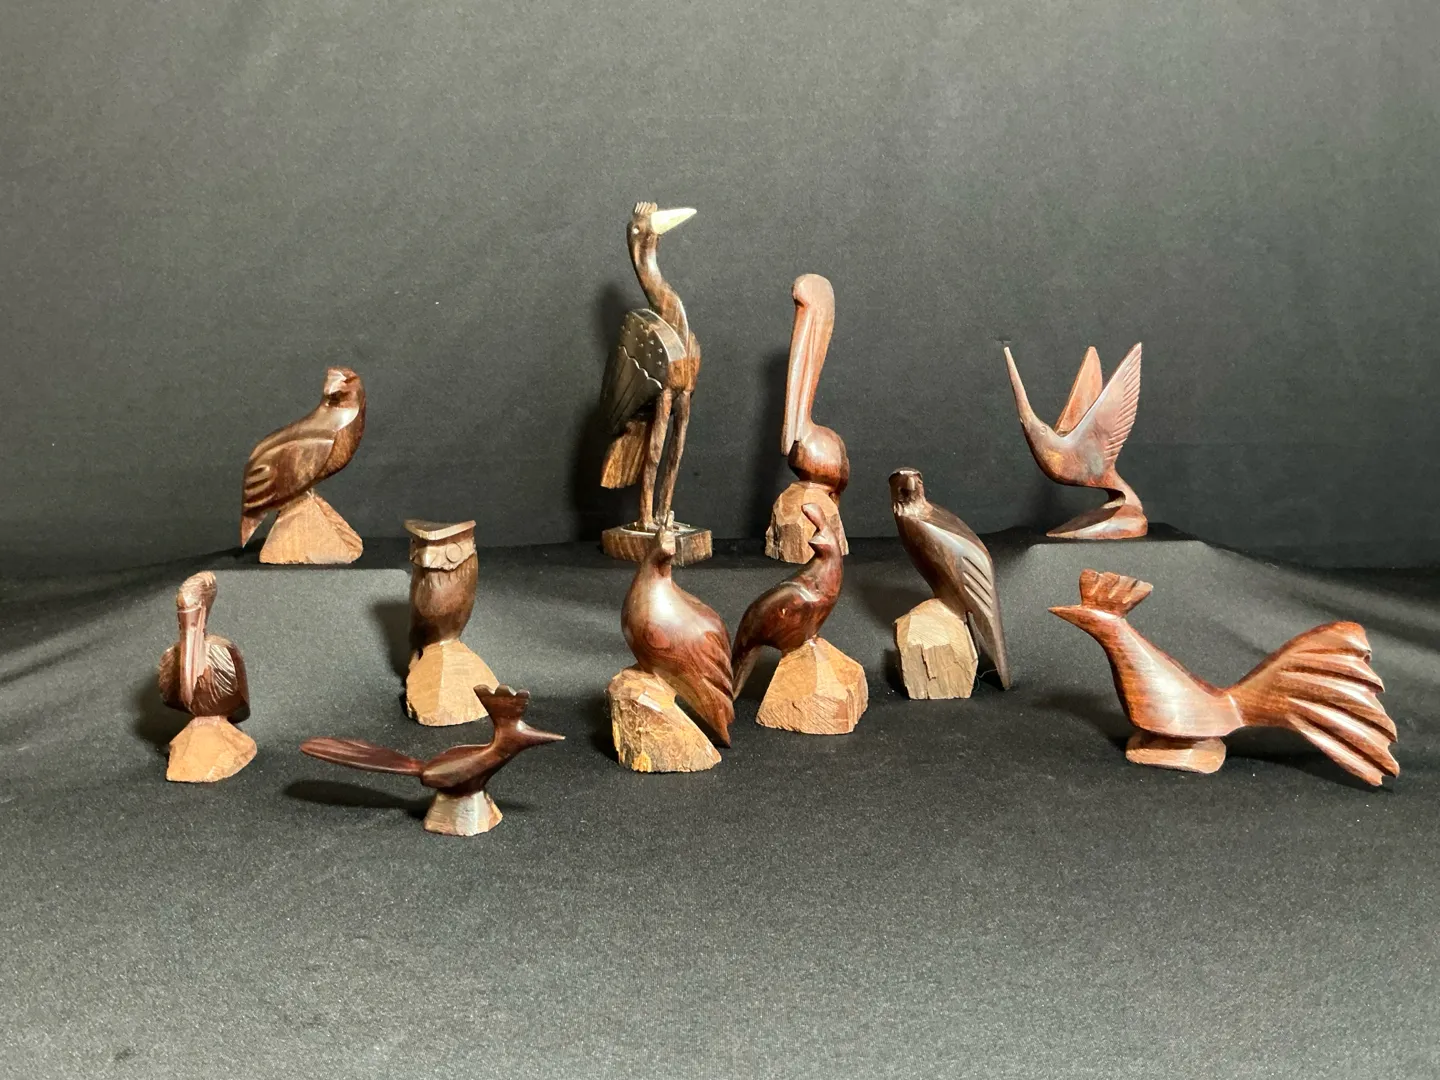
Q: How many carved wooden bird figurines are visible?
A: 11